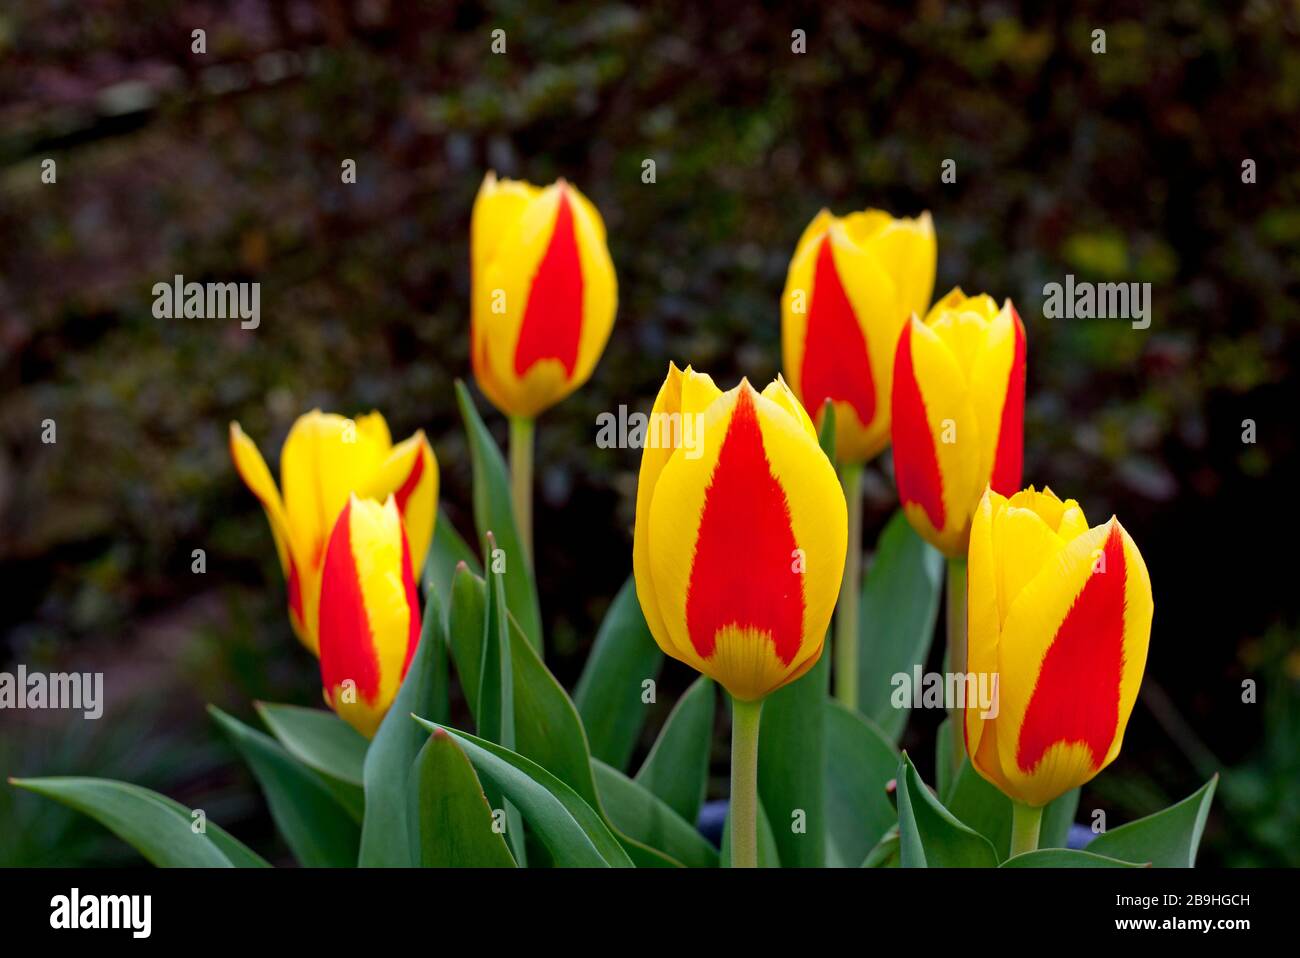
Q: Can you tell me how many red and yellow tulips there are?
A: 7